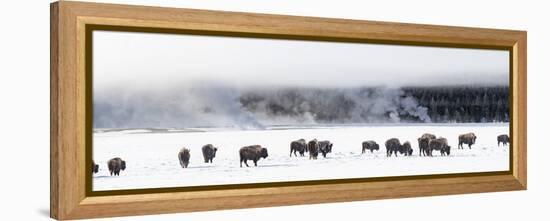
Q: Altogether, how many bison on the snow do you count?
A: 15